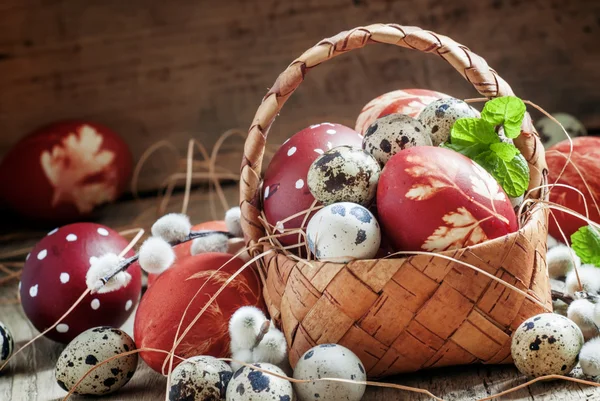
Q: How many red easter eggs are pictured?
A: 8